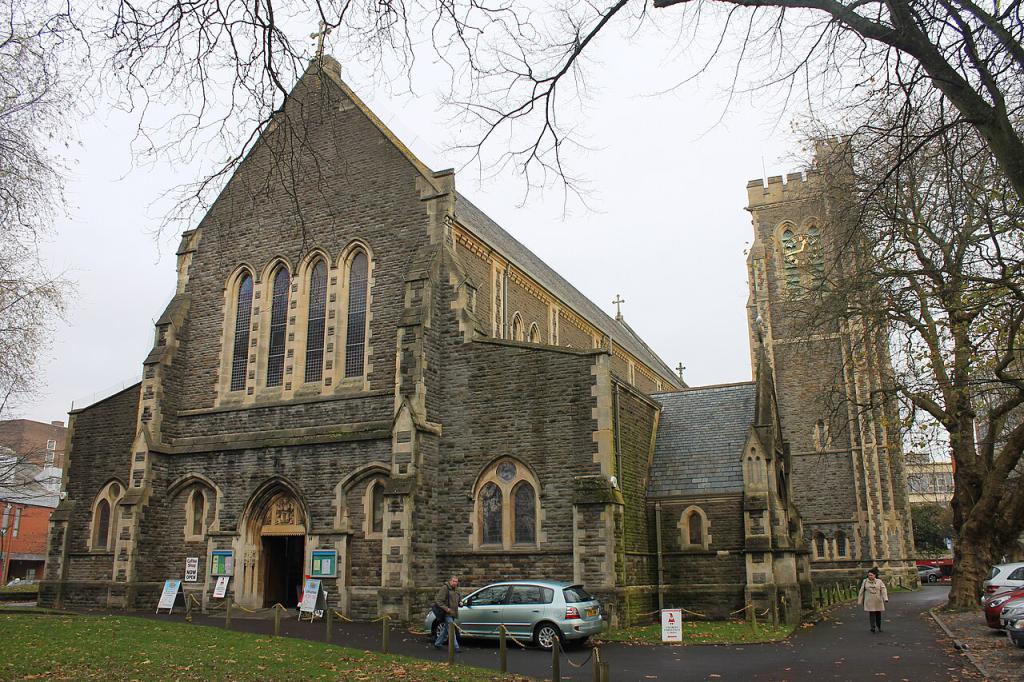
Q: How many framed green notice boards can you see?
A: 2